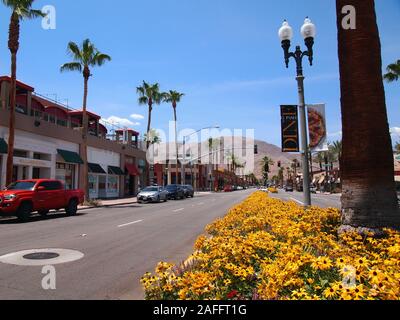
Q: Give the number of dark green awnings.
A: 4